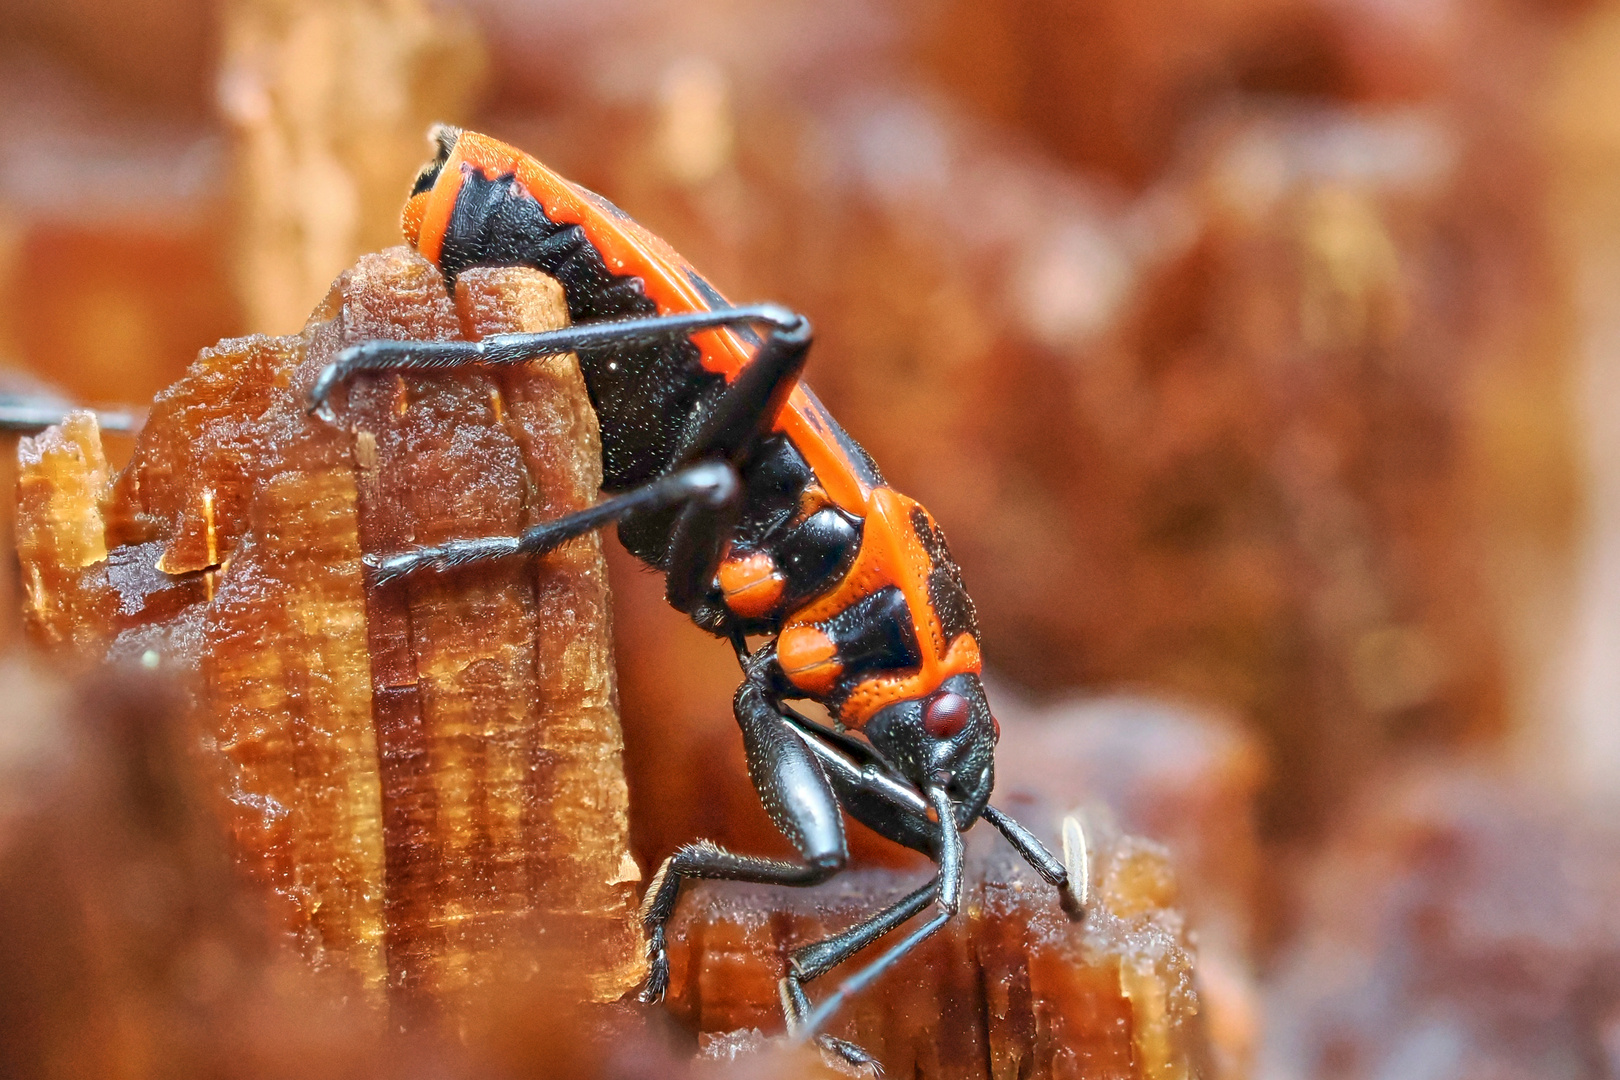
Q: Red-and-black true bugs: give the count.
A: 1